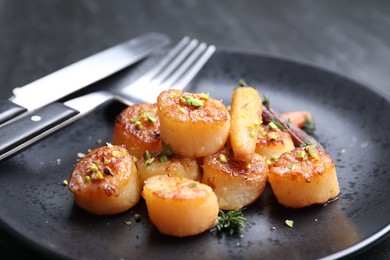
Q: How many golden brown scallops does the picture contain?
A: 8